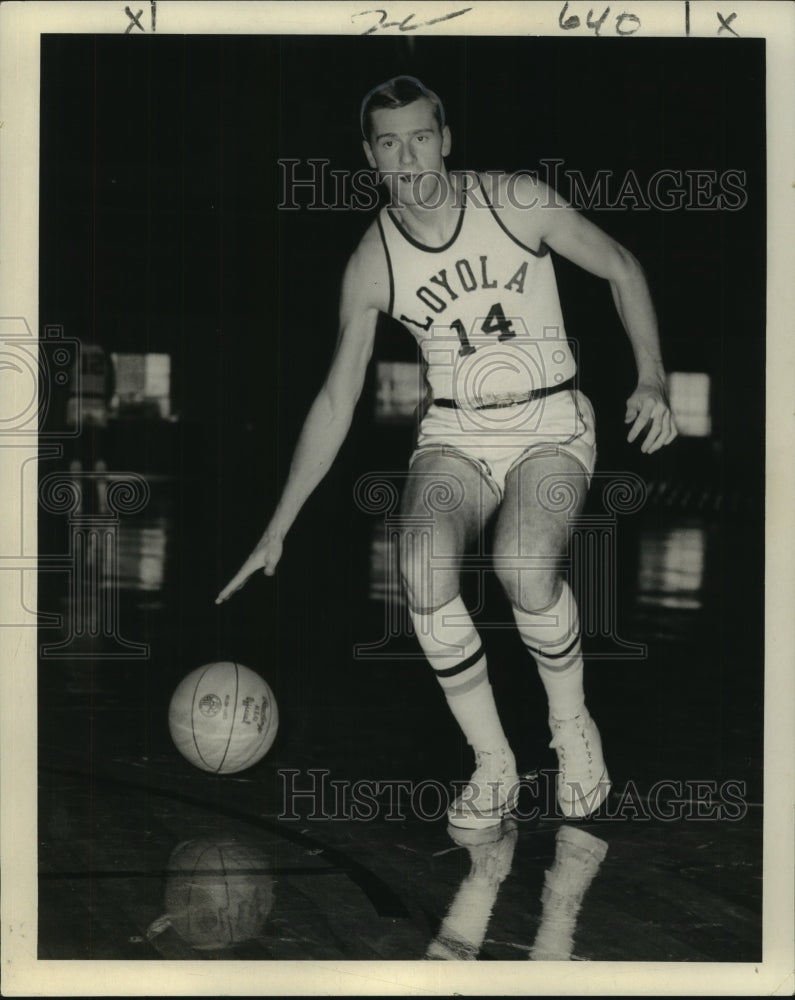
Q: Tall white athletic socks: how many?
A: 2